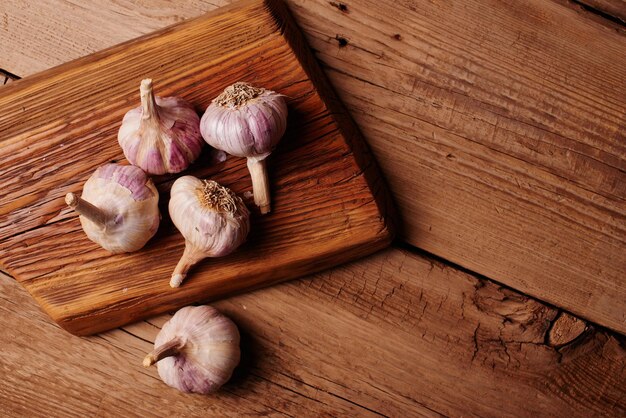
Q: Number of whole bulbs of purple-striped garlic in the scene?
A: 5